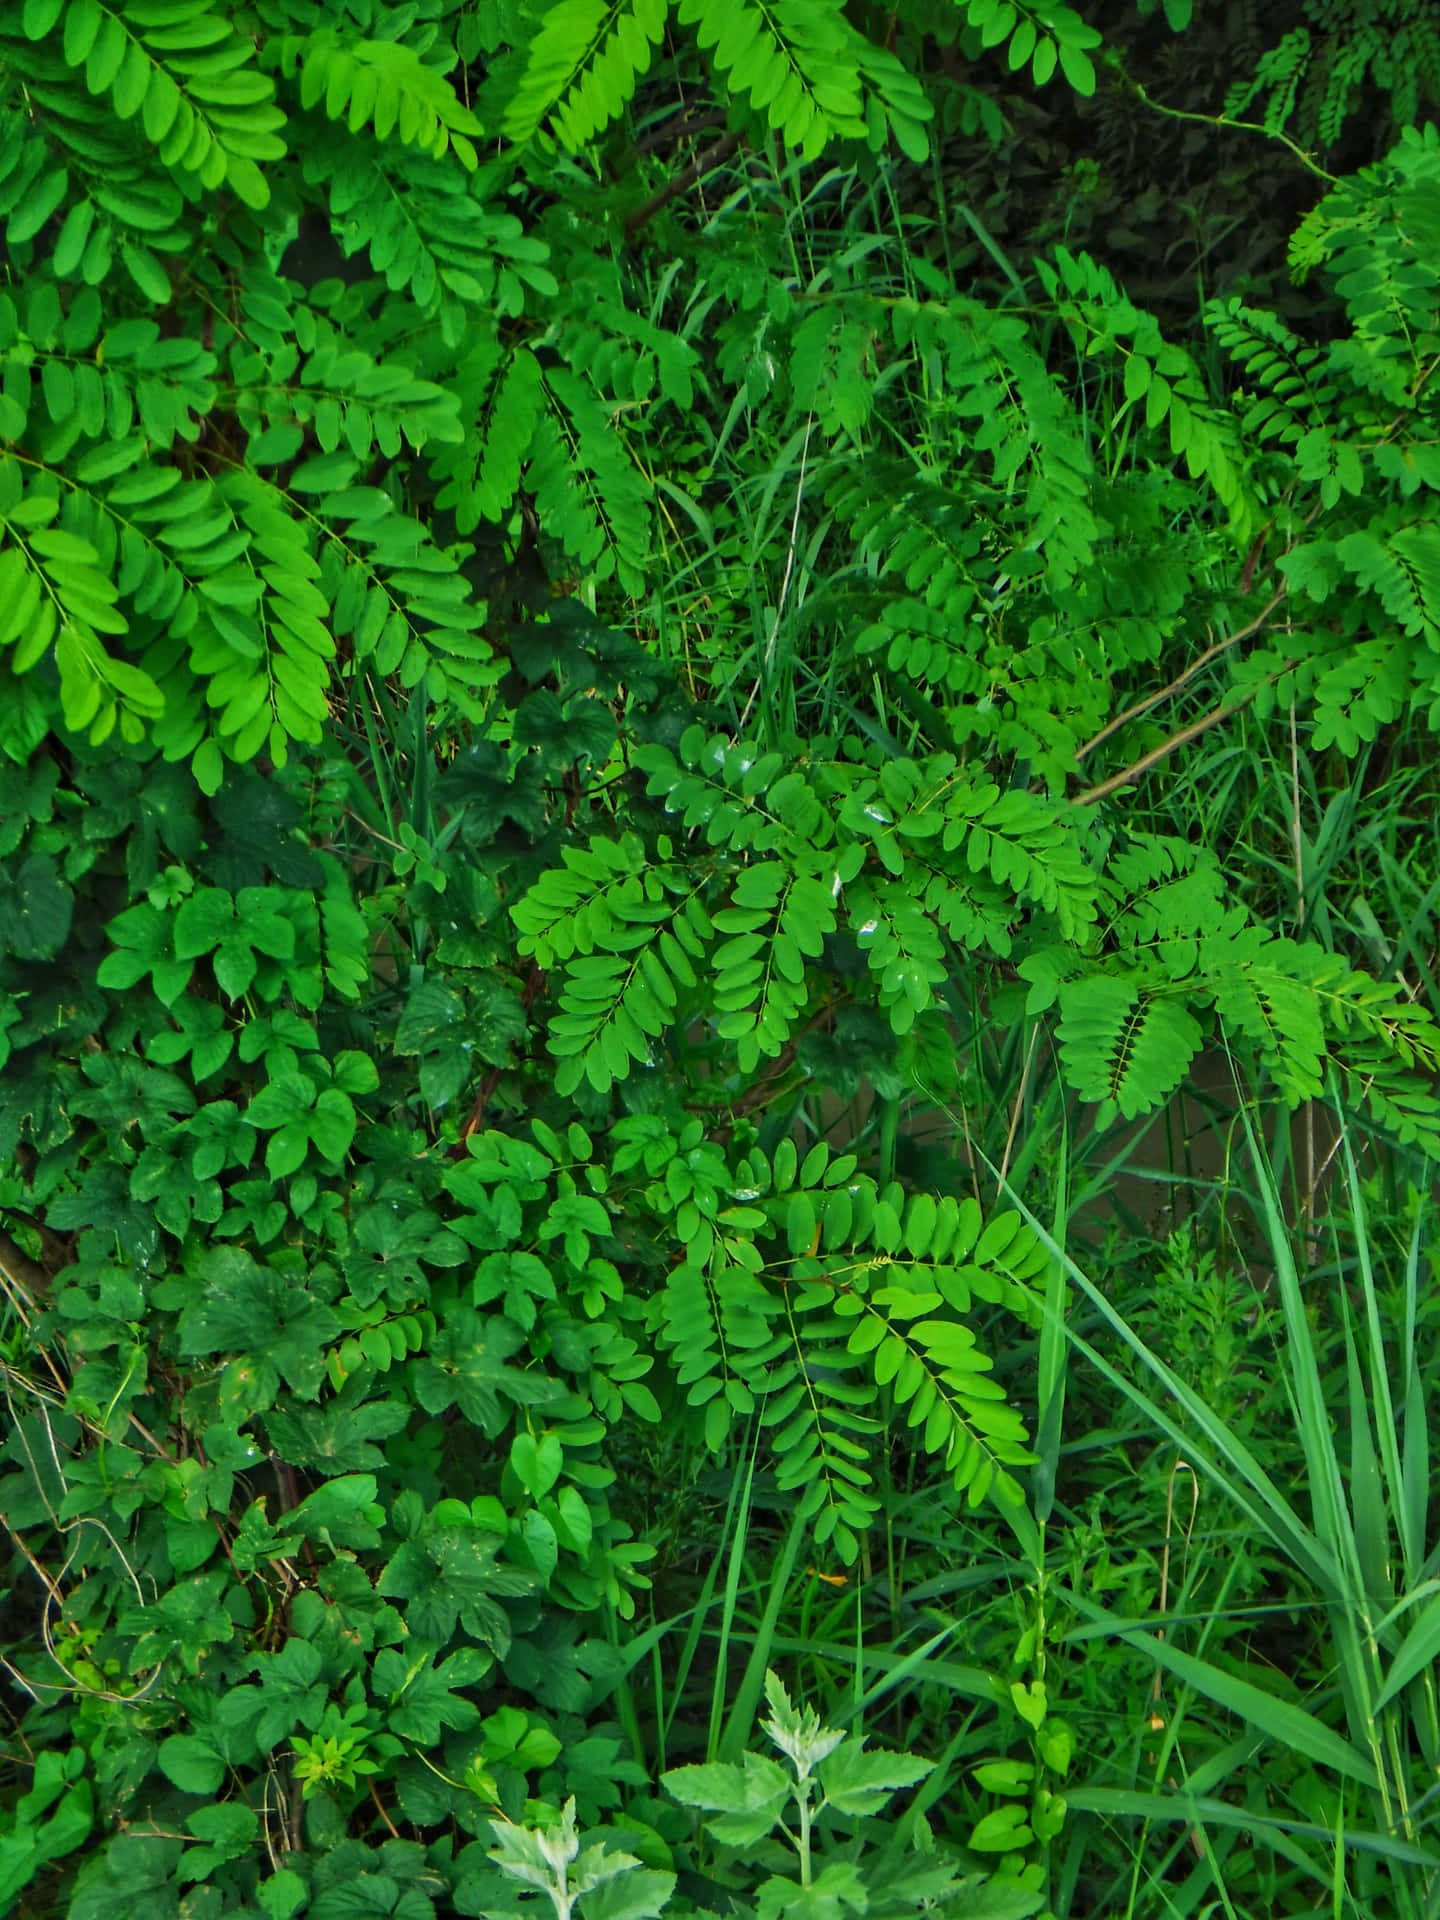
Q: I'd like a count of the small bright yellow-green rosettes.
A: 1